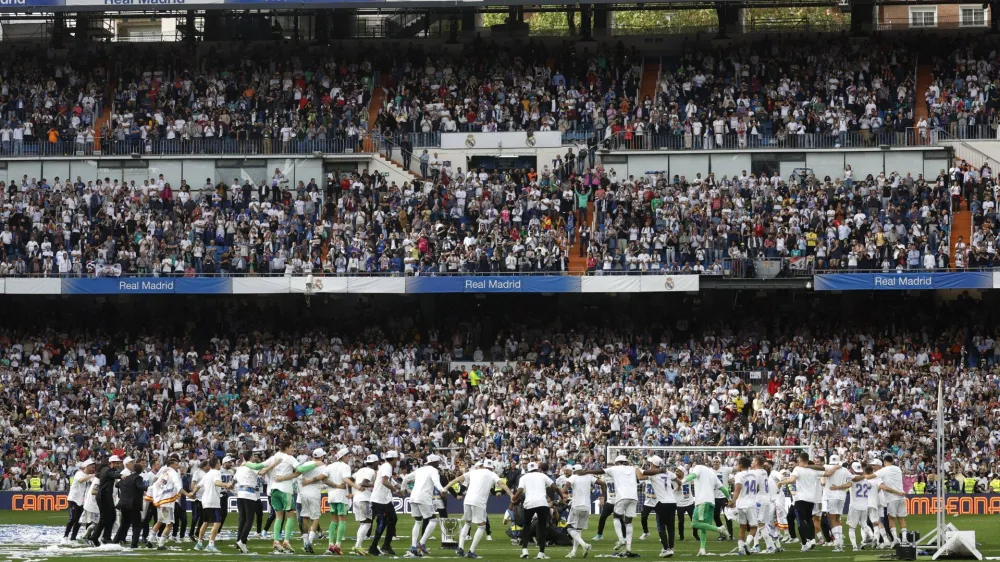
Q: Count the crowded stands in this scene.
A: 3